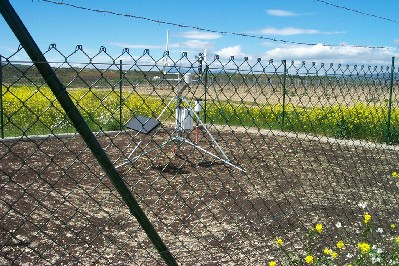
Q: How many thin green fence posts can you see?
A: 5